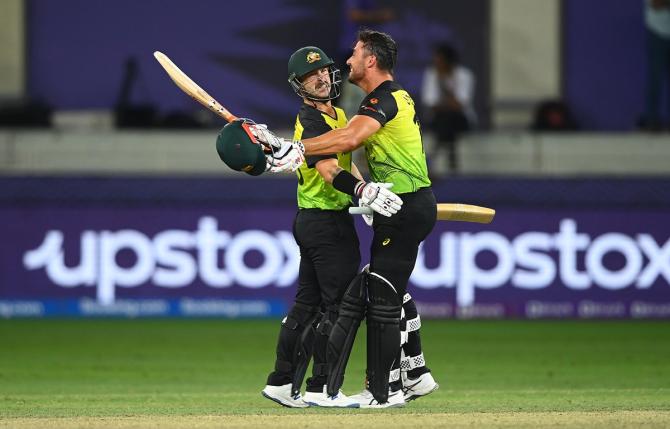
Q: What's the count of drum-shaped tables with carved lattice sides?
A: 0